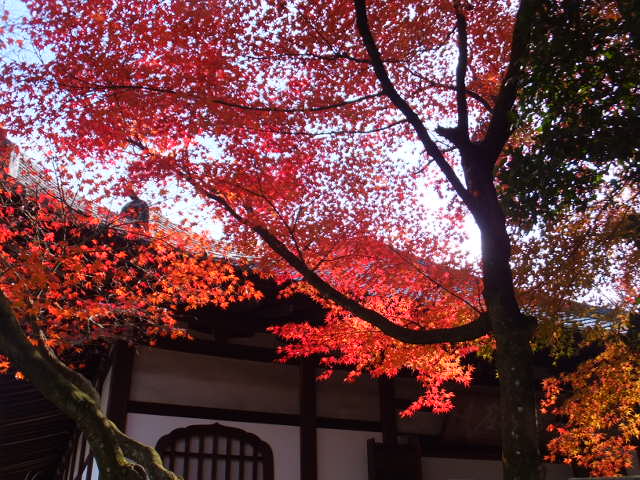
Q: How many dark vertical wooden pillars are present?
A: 3